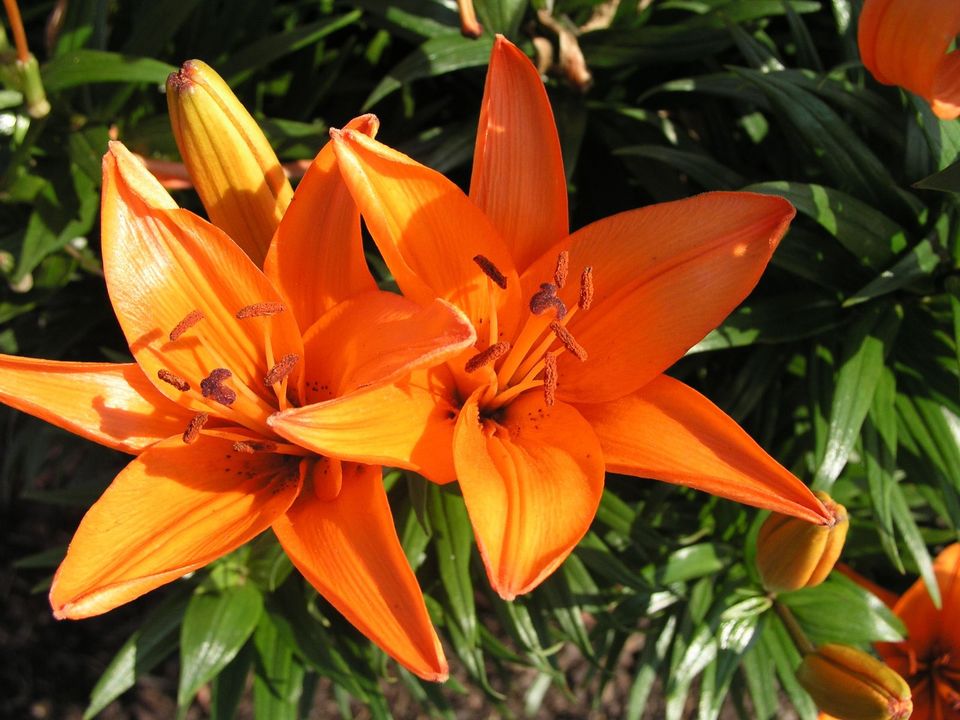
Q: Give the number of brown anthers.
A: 12